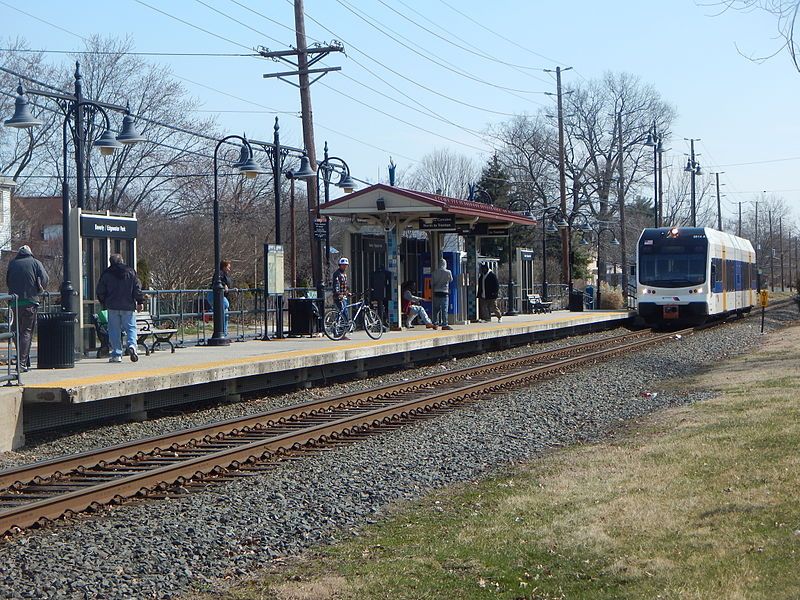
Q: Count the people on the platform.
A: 7